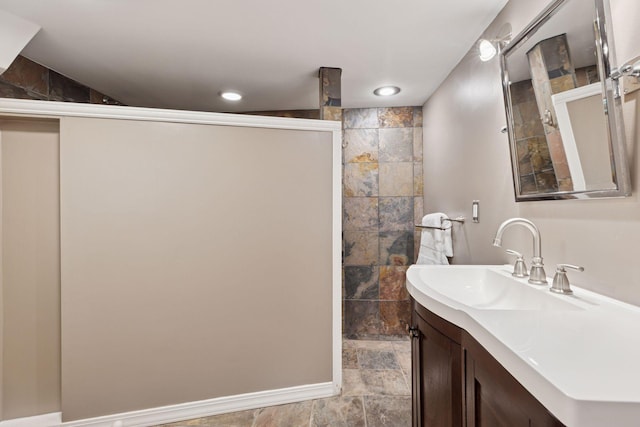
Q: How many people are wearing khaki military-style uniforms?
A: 0